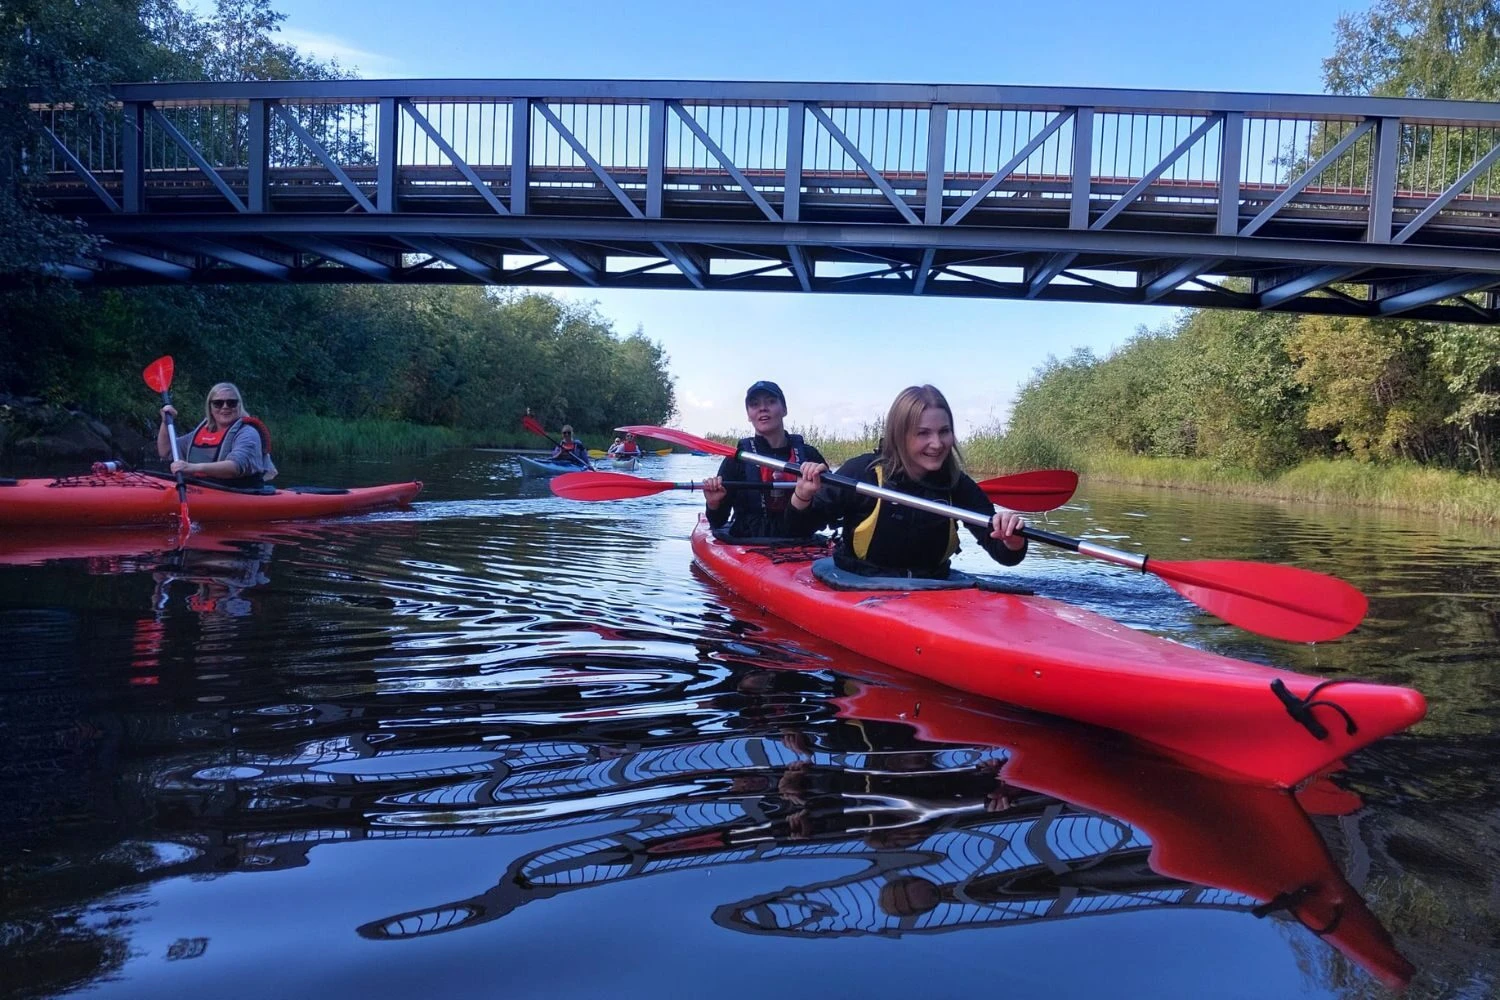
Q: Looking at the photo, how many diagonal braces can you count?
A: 11